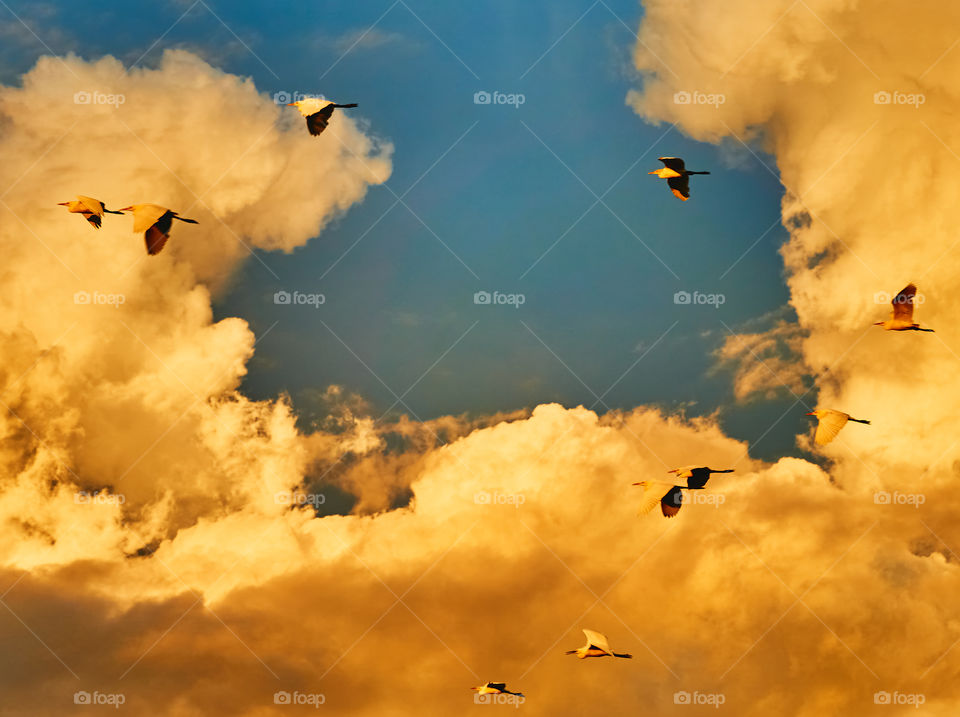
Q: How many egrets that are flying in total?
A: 10